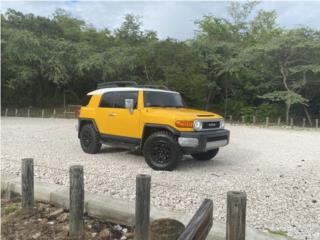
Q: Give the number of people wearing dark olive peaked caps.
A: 0